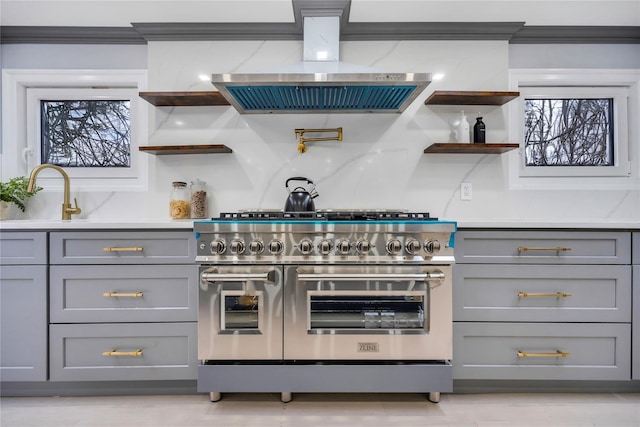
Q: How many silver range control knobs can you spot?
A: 11